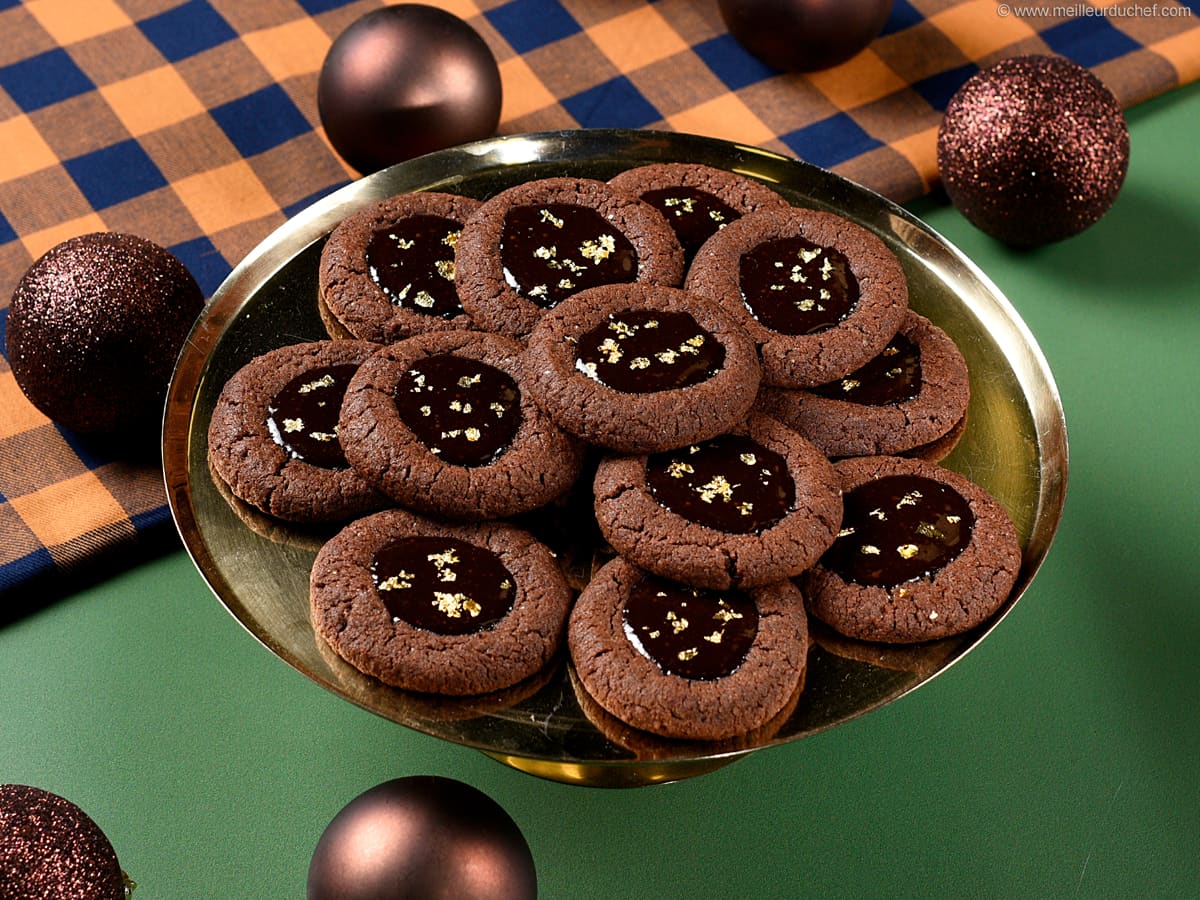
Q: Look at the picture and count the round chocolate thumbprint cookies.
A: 12